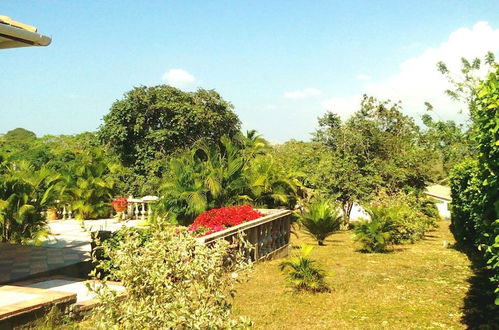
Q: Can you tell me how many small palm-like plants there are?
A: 3